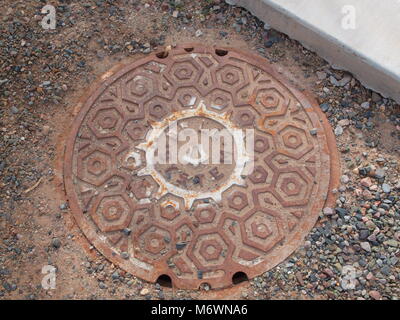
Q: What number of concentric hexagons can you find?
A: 12